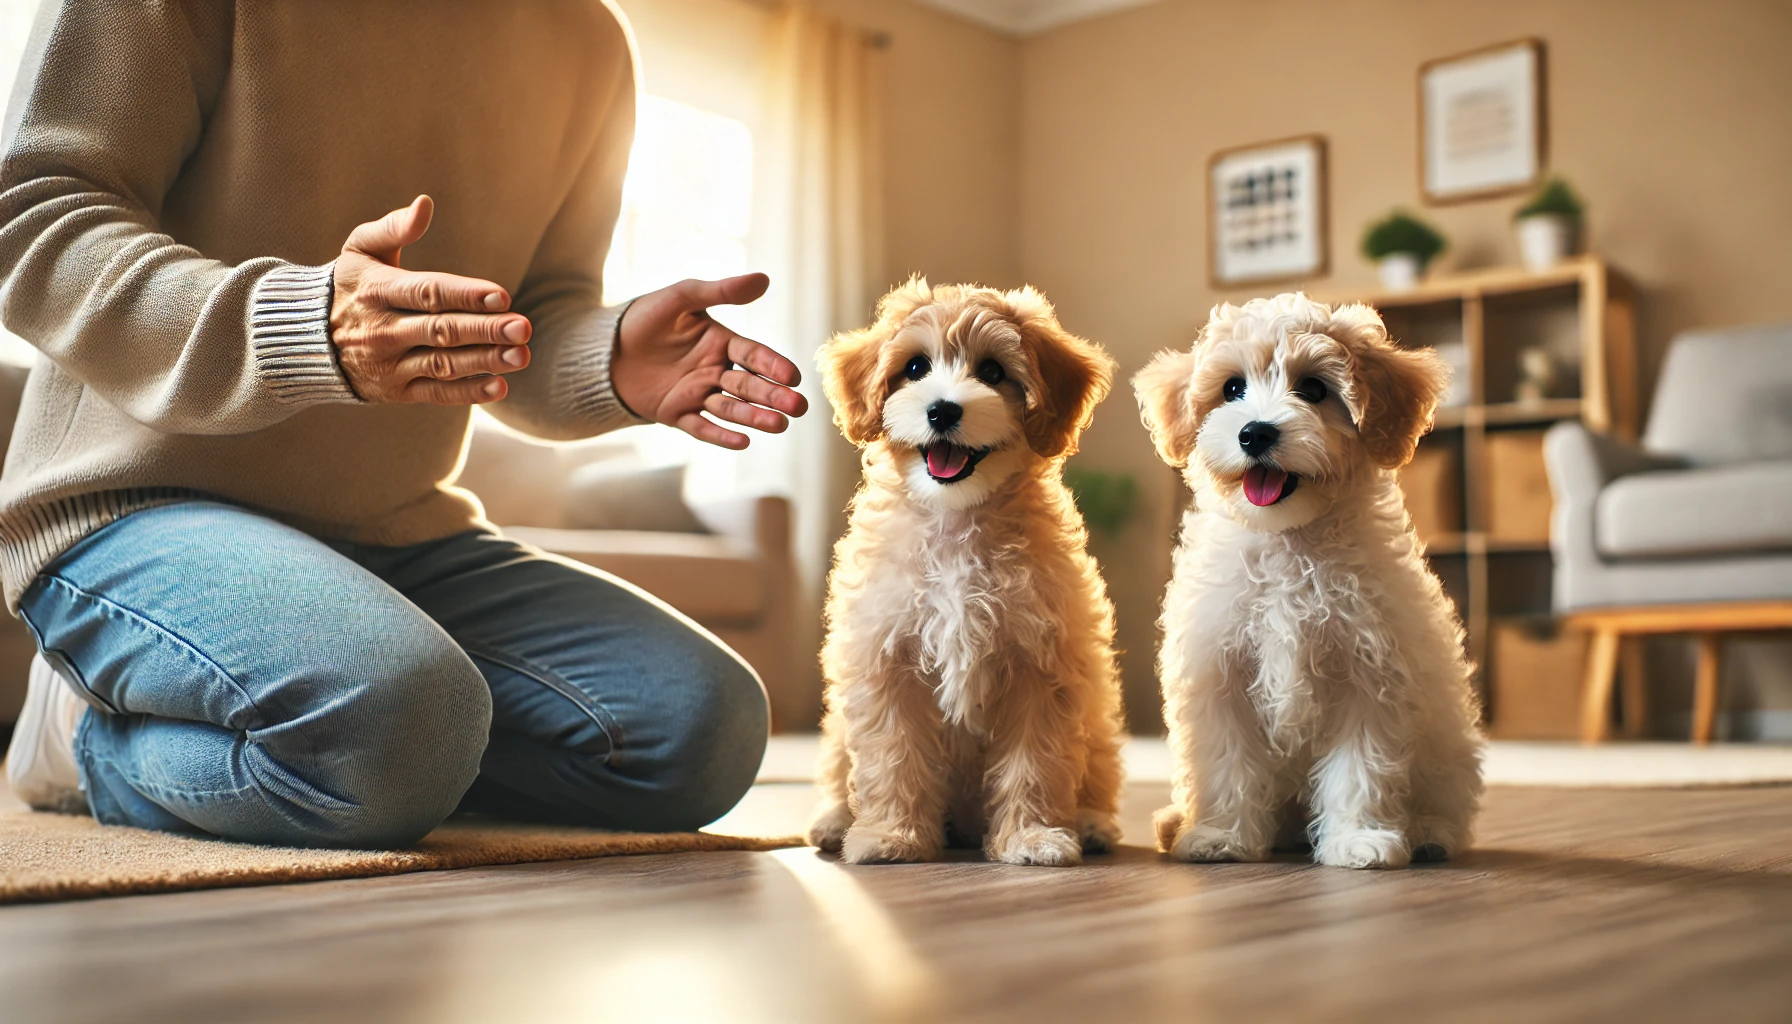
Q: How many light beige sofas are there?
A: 1